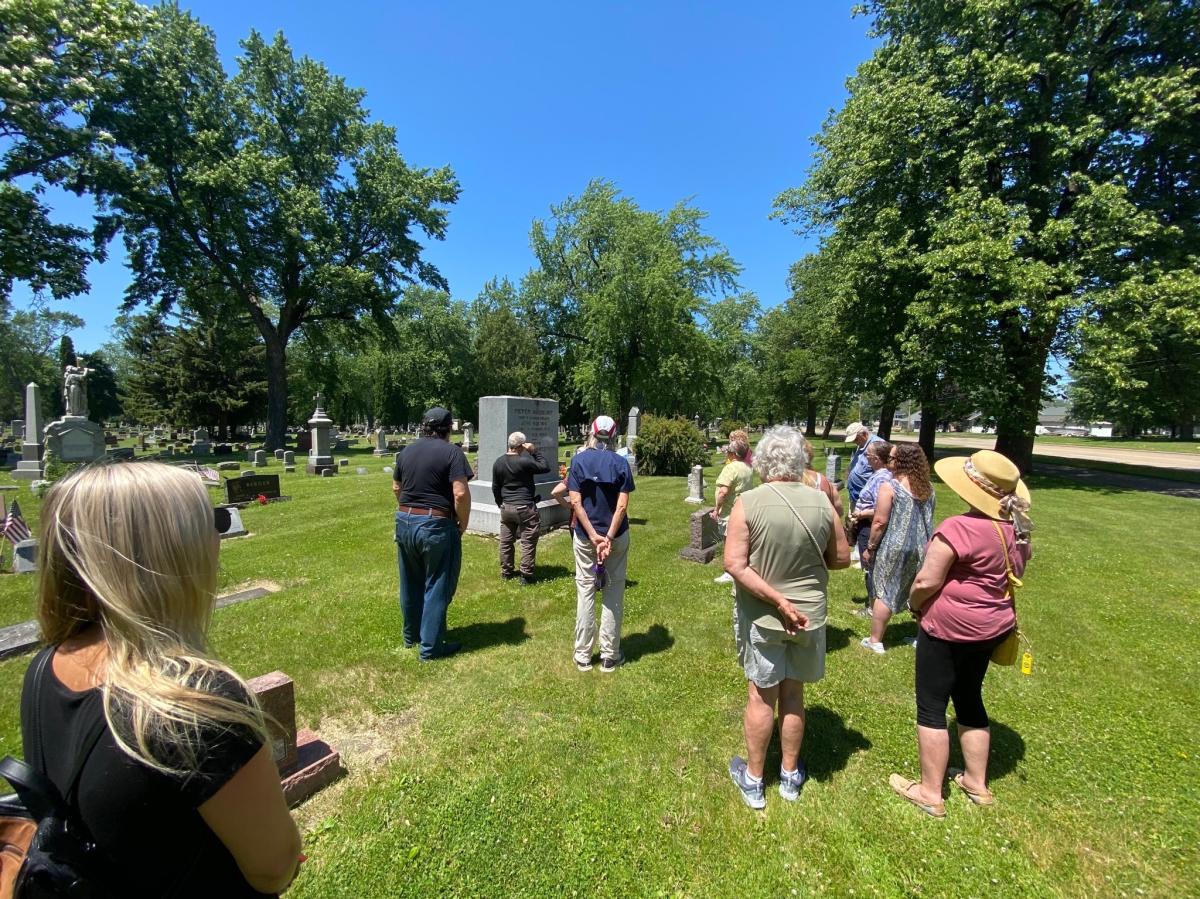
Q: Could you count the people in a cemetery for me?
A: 13